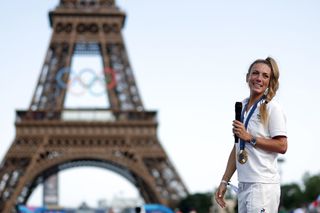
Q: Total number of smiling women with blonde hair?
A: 1